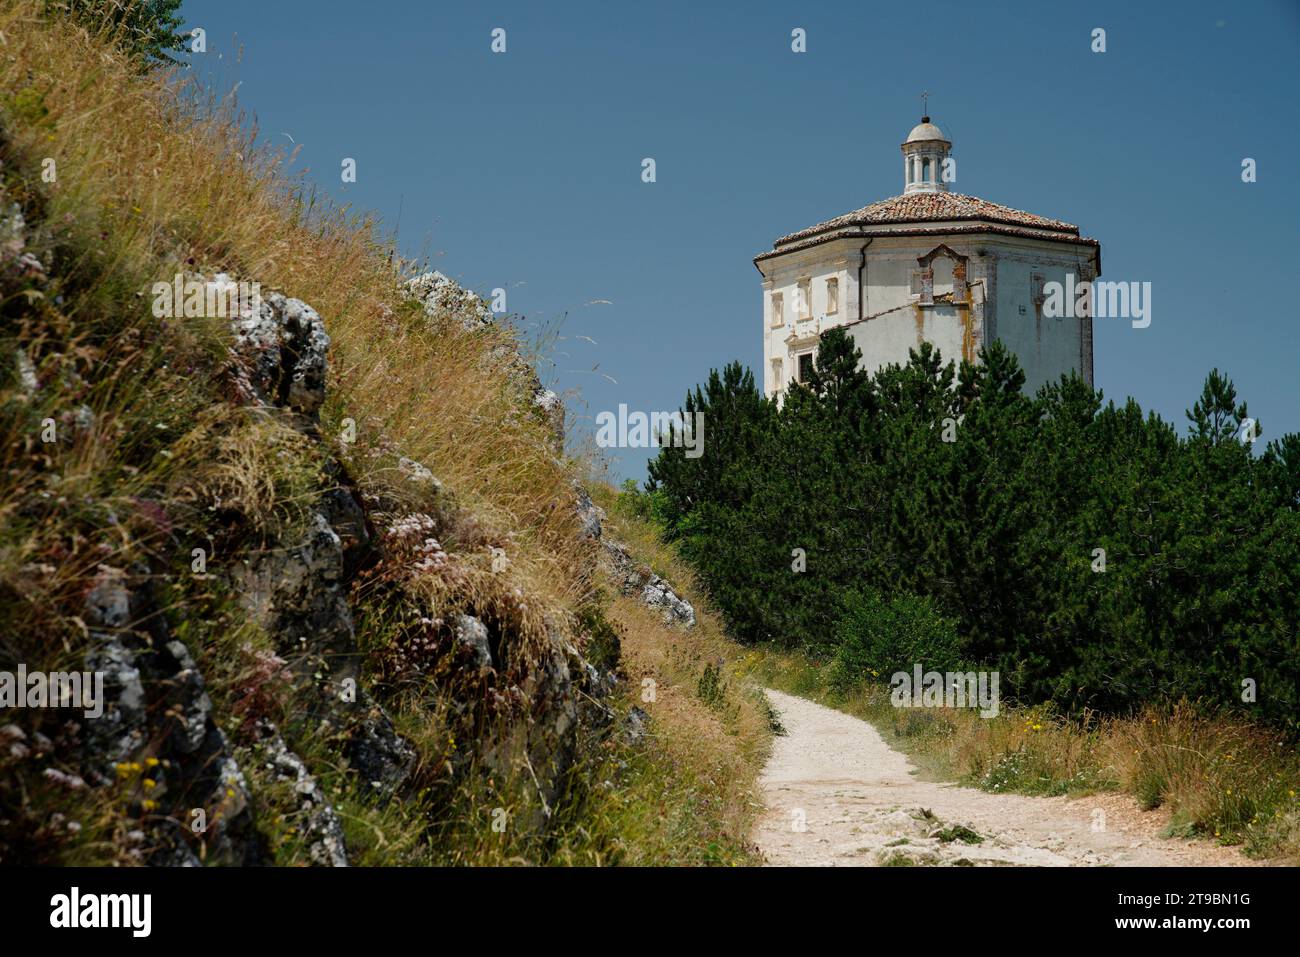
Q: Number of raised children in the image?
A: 0